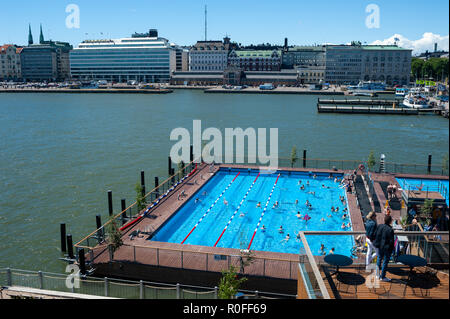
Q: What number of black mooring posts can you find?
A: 14